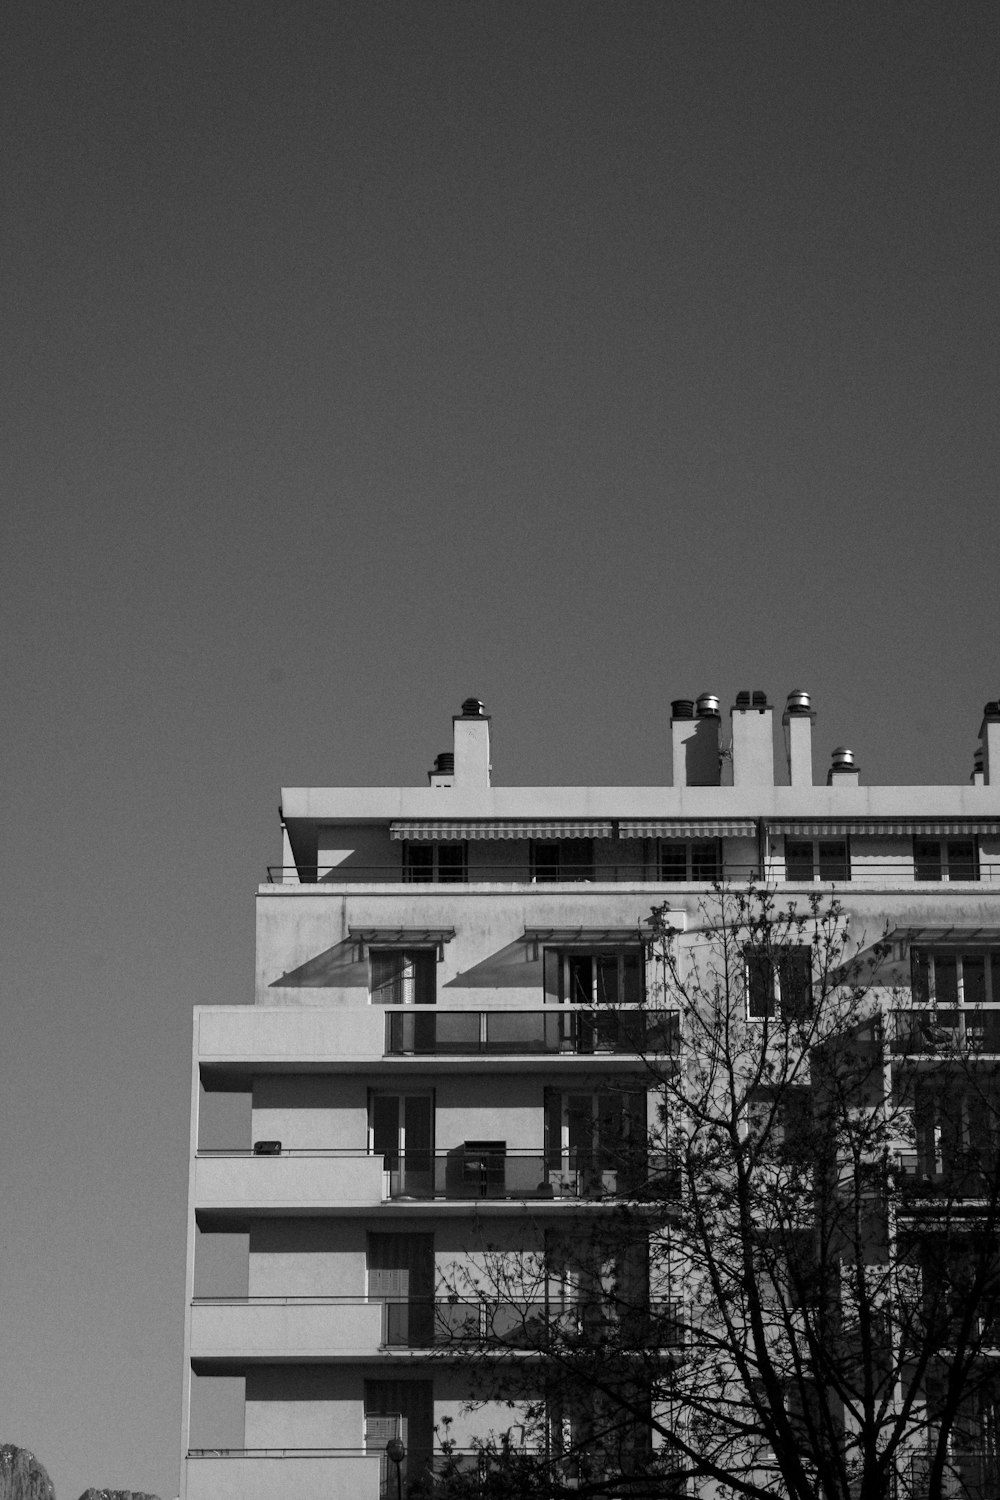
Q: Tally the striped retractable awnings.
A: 3